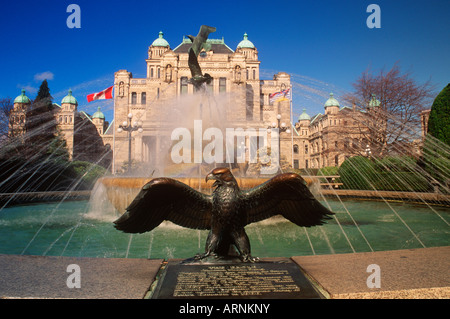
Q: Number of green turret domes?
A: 8